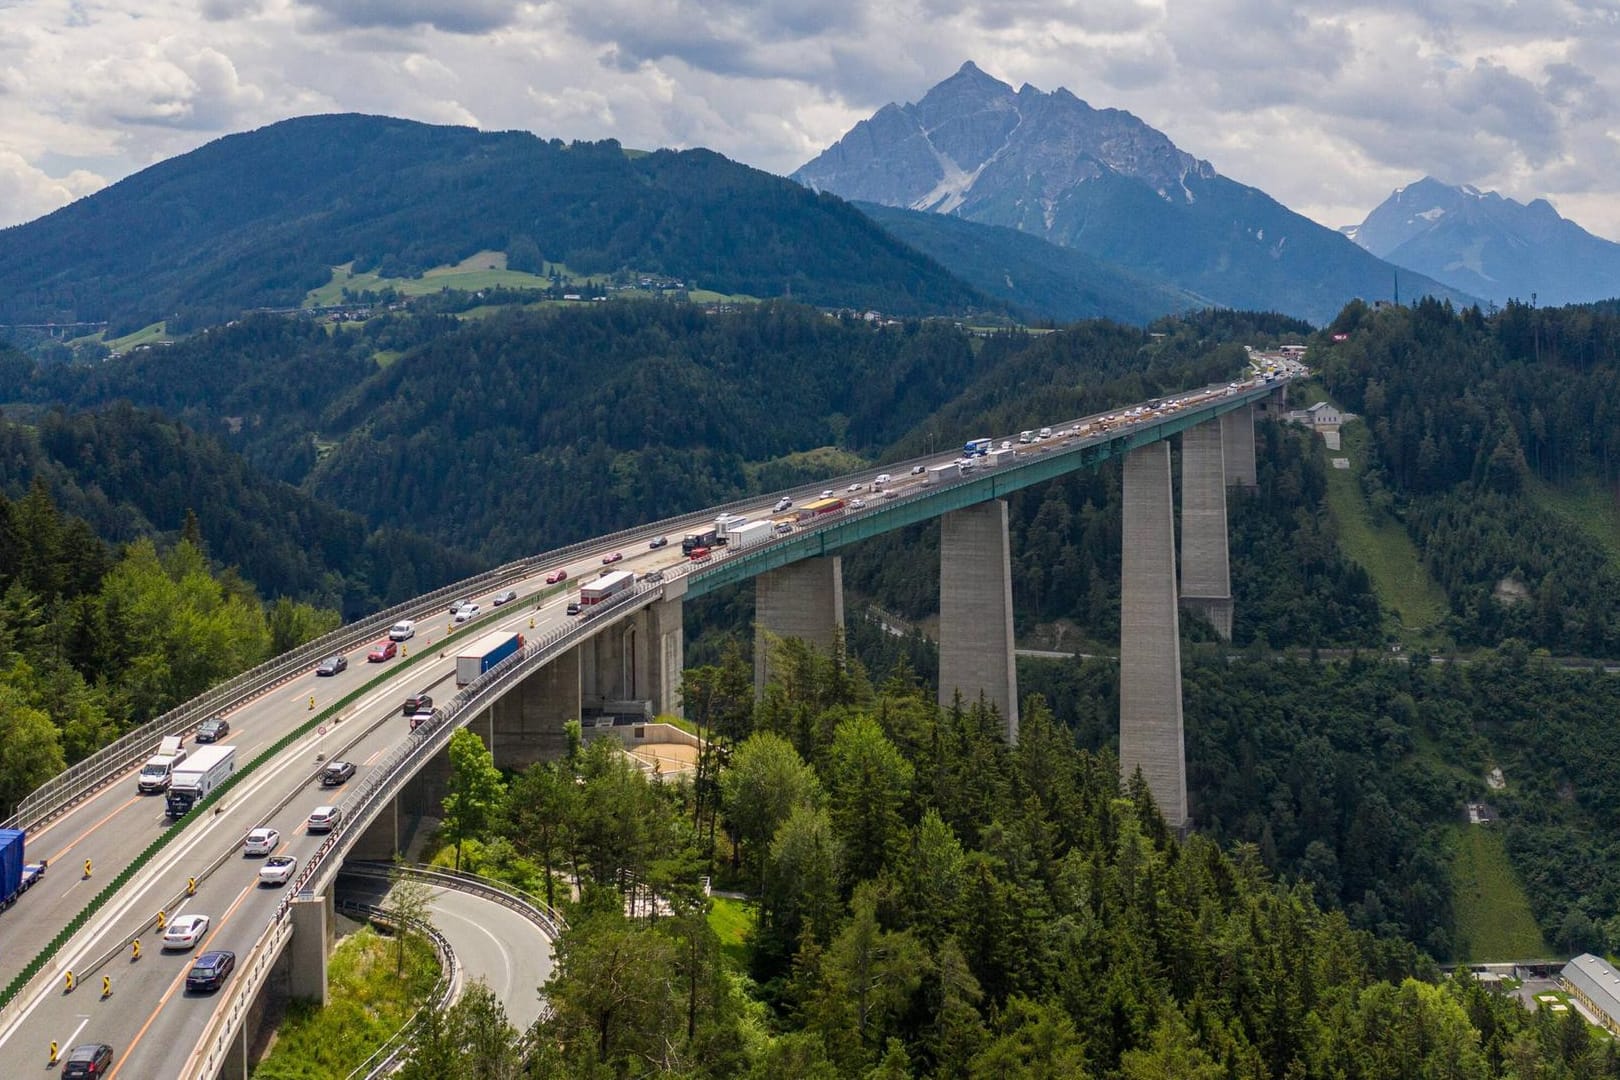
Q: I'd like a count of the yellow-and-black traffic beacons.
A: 11